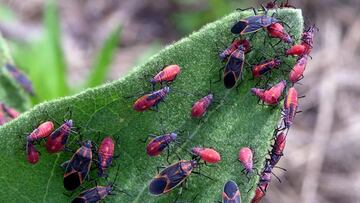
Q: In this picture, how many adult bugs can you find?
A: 6